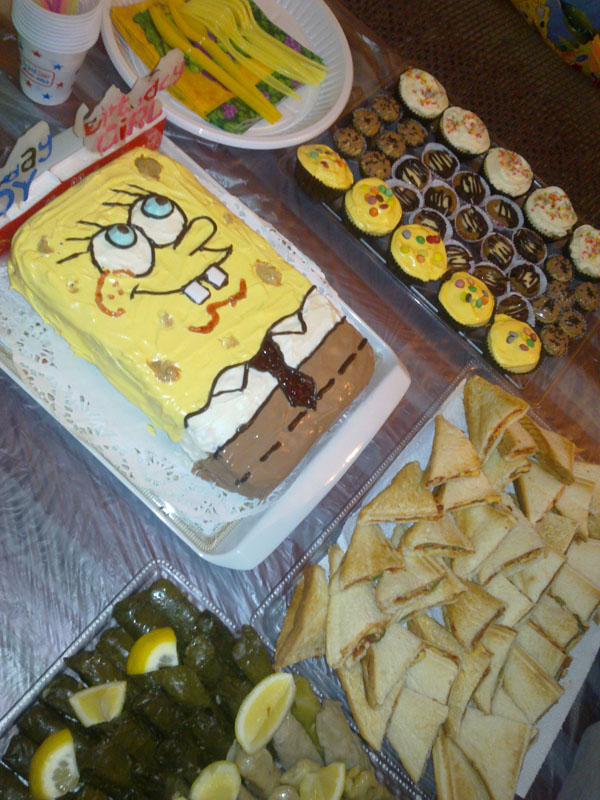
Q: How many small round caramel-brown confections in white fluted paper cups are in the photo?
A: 14